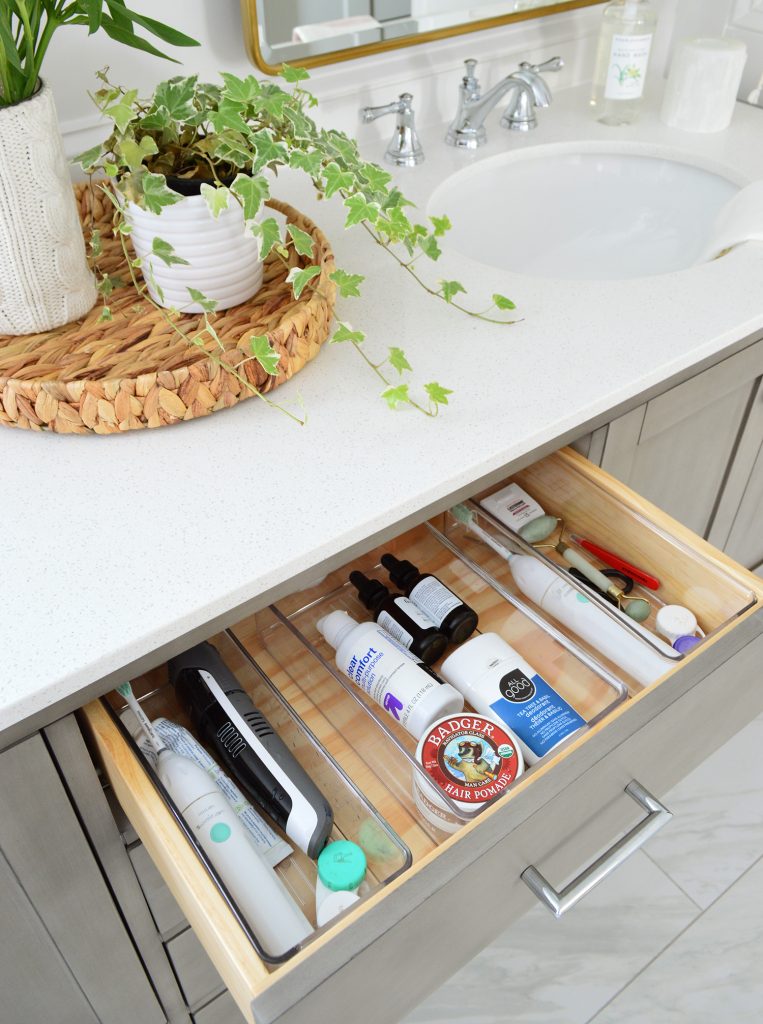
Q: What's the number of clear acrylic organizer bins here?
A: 3